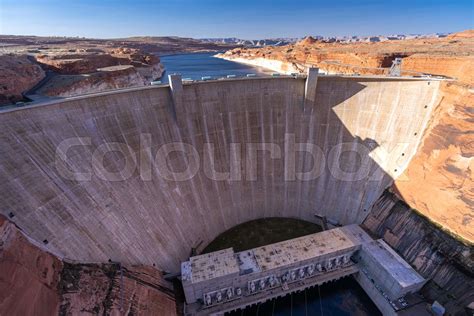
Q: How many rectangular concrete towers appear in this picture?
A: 2